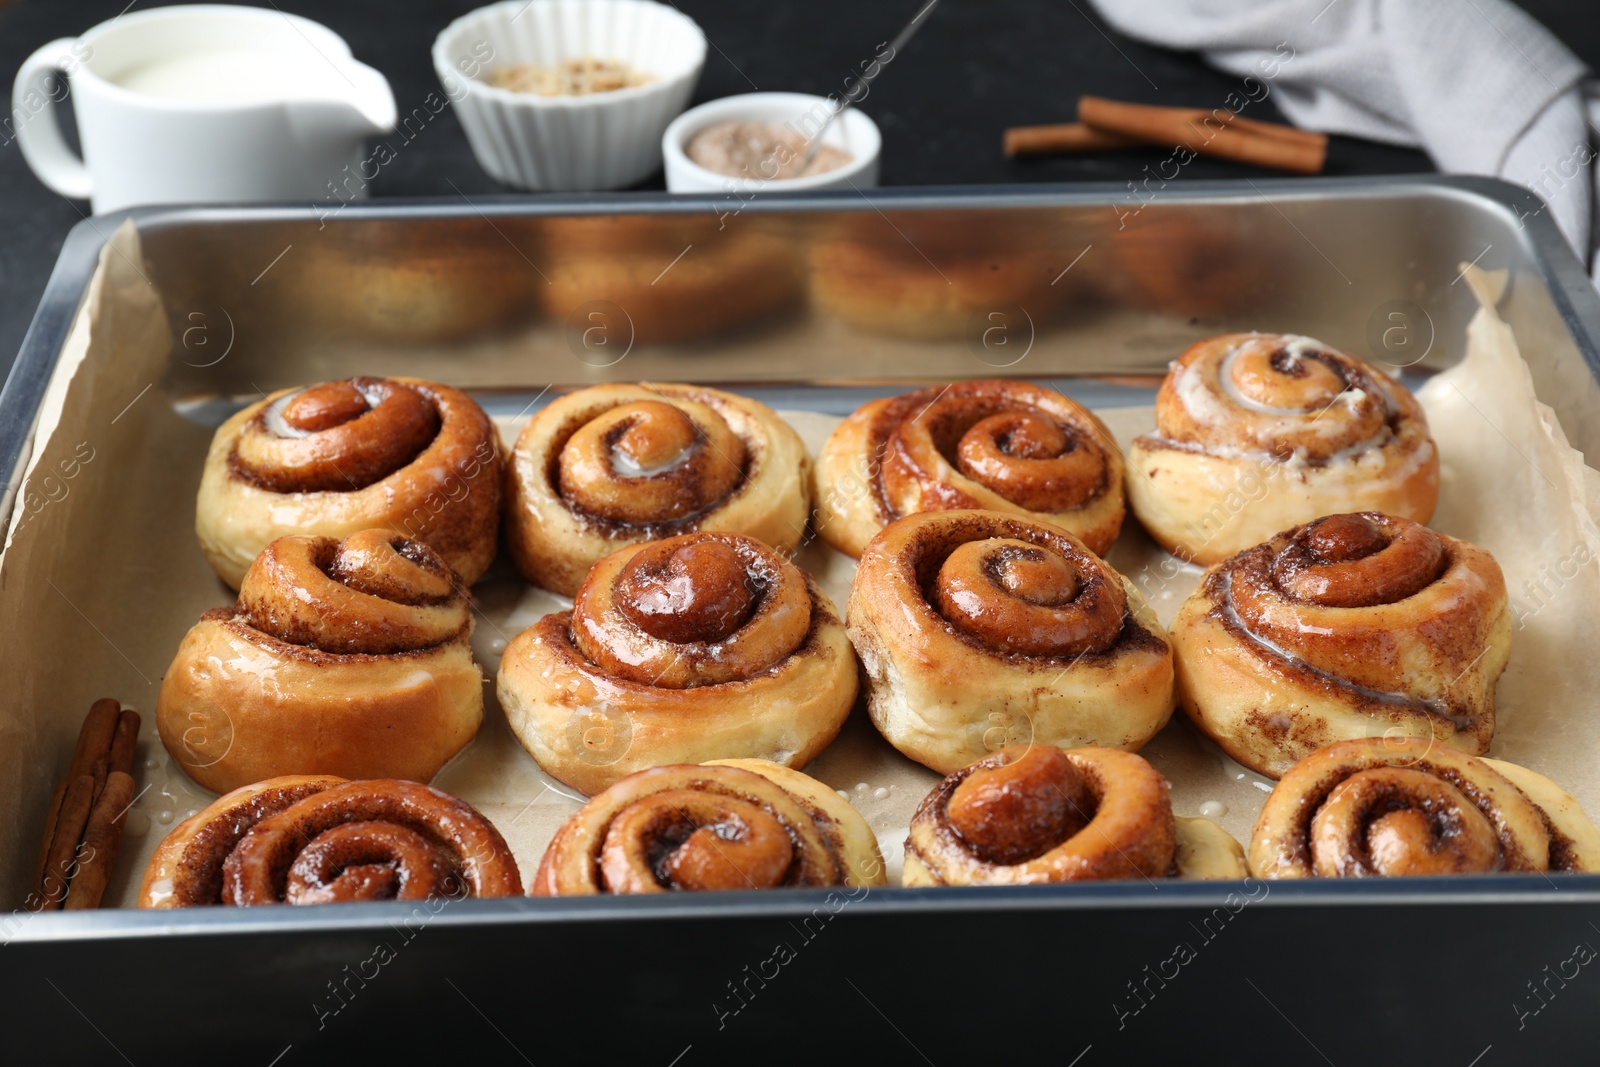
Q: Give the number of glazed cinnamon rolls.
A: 12